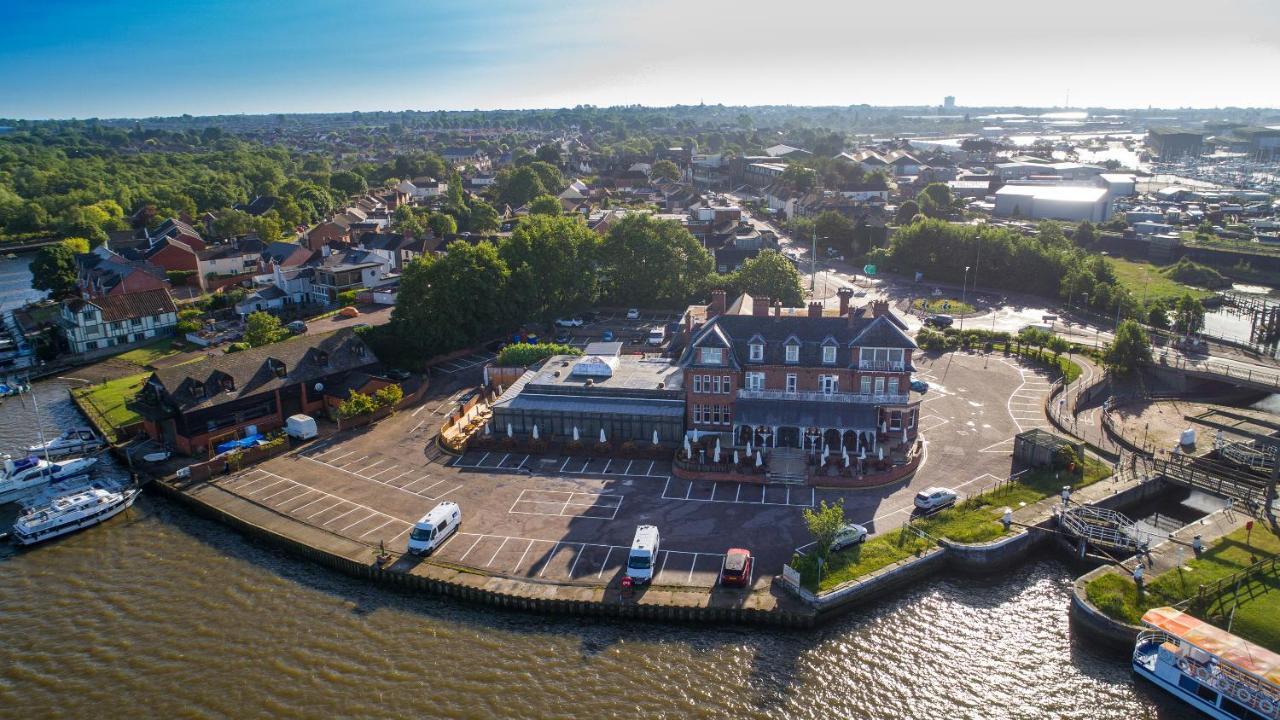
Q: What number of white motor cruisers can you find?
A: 3